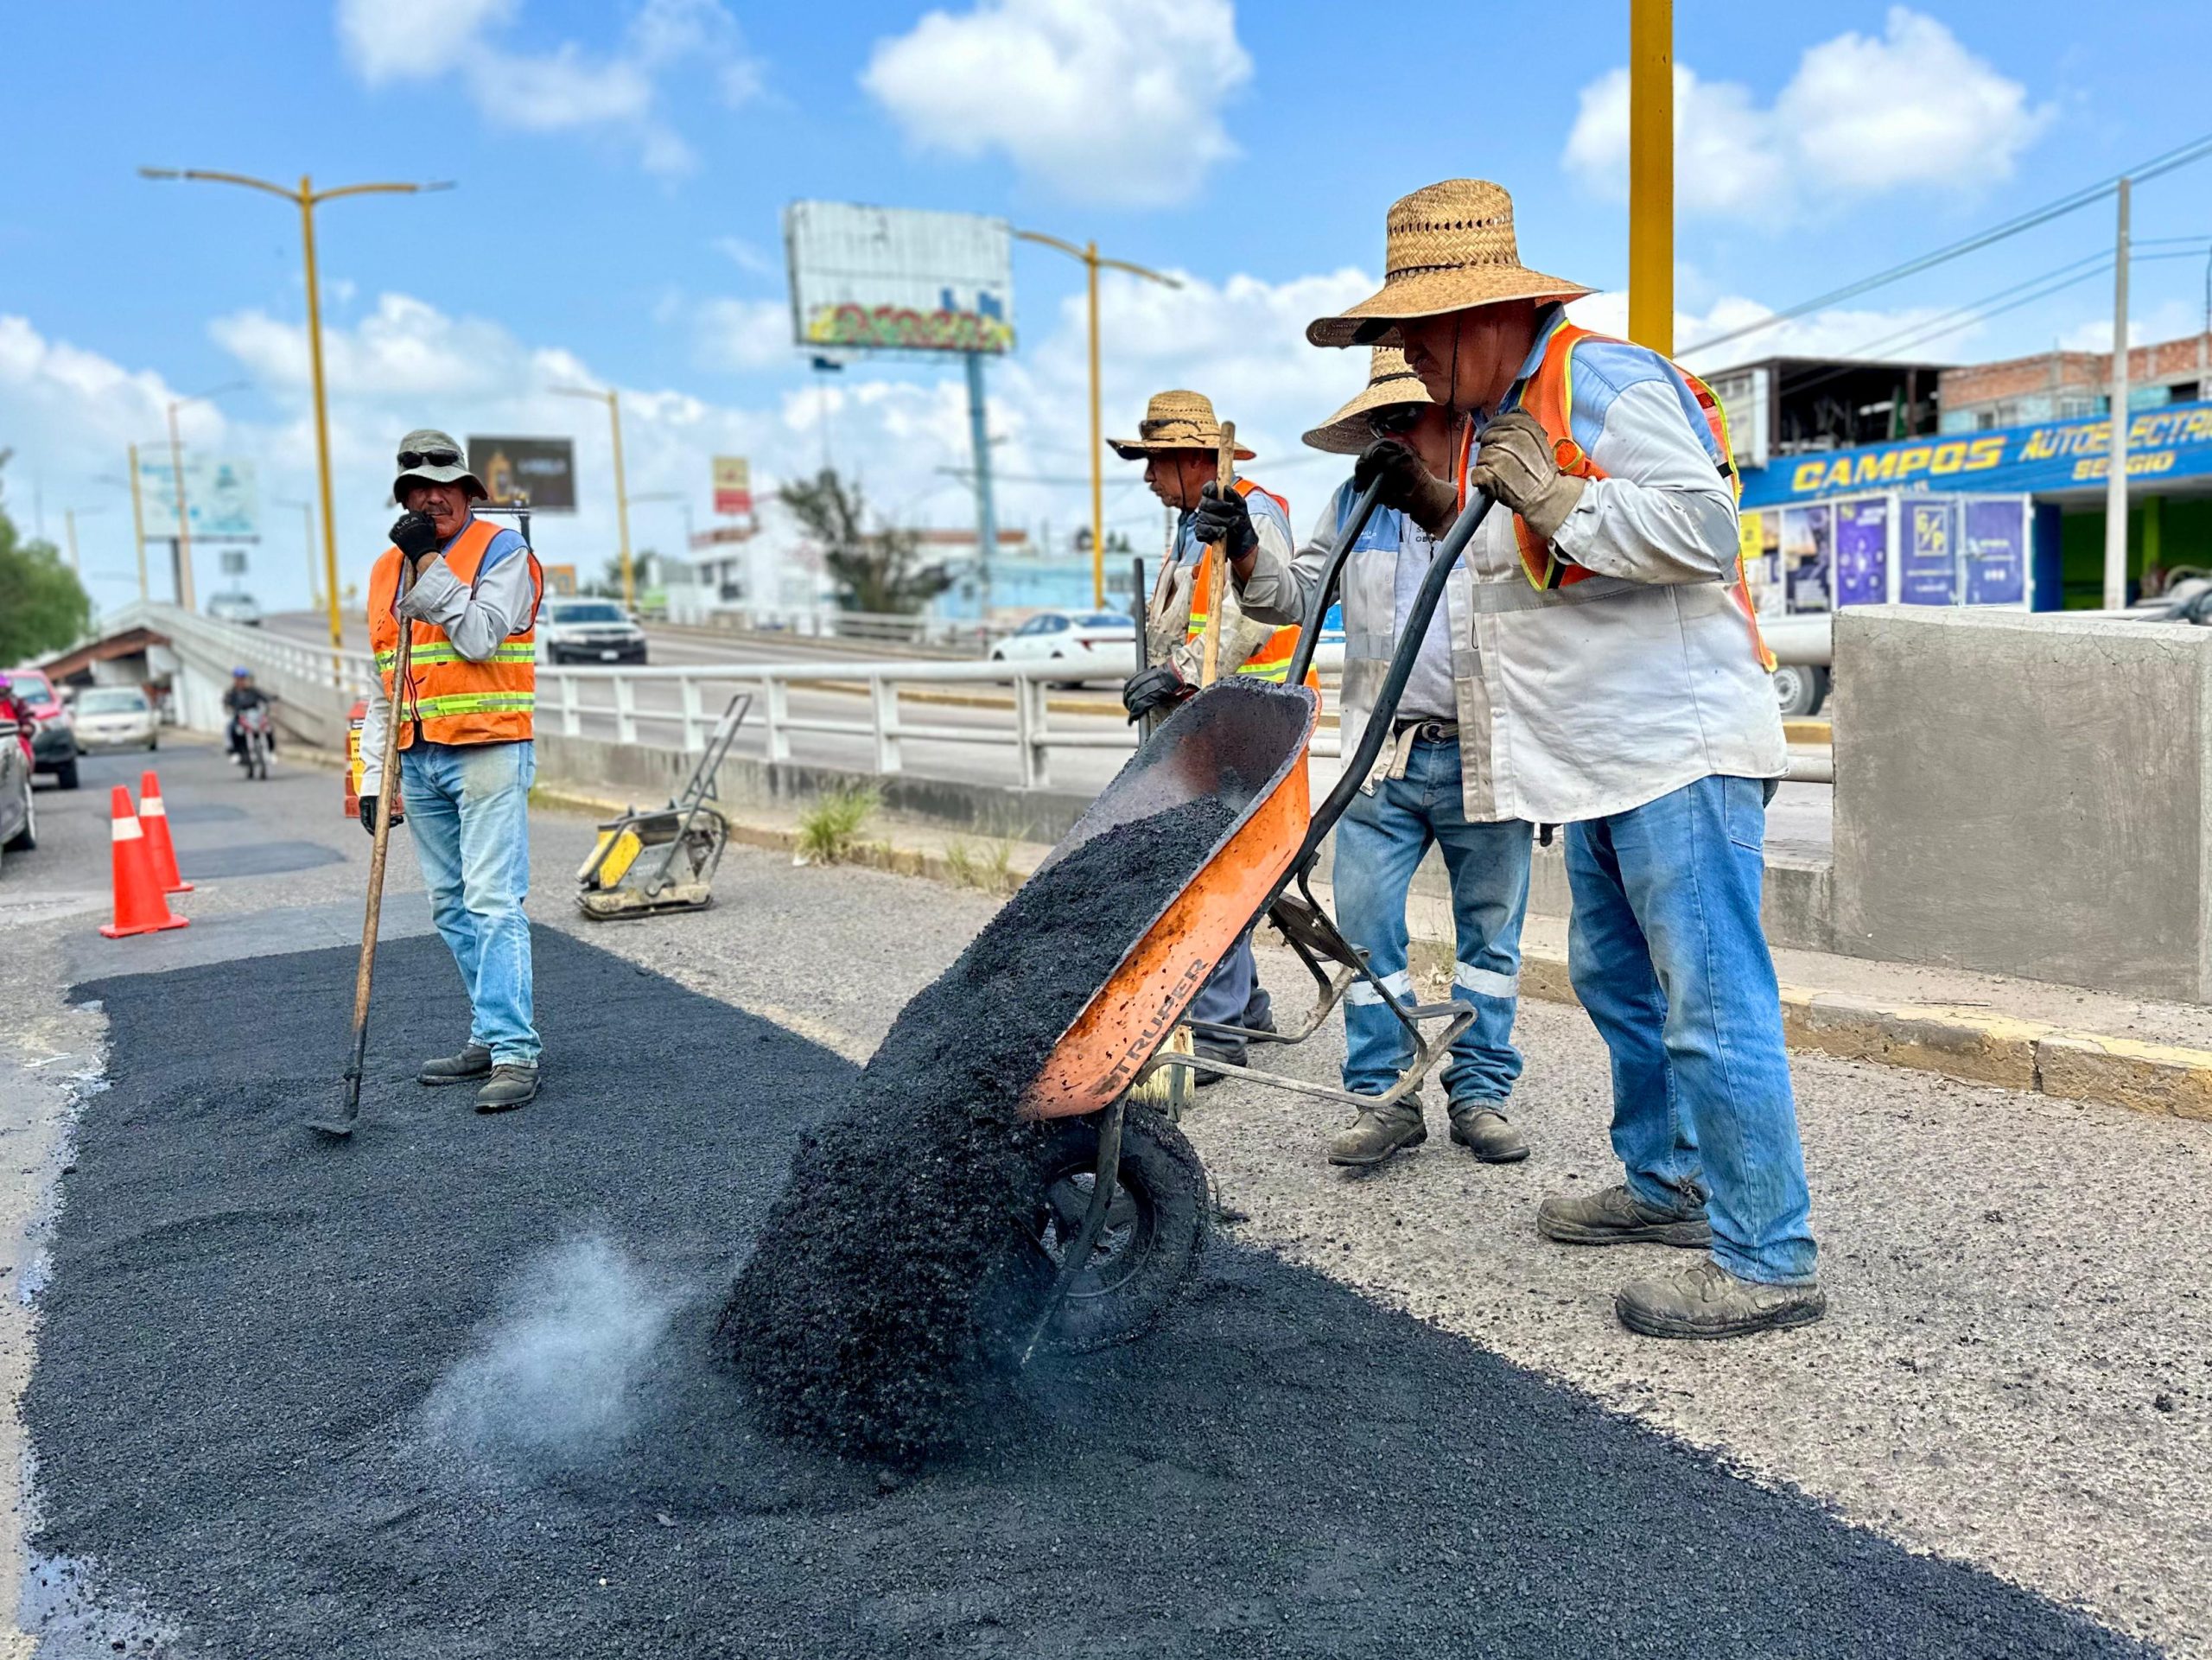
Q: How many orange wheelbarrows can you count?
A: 1